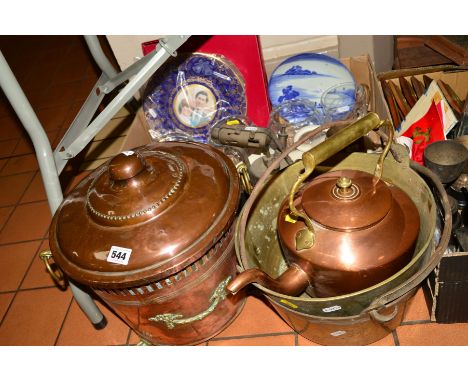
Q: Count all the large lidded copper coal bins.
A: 1